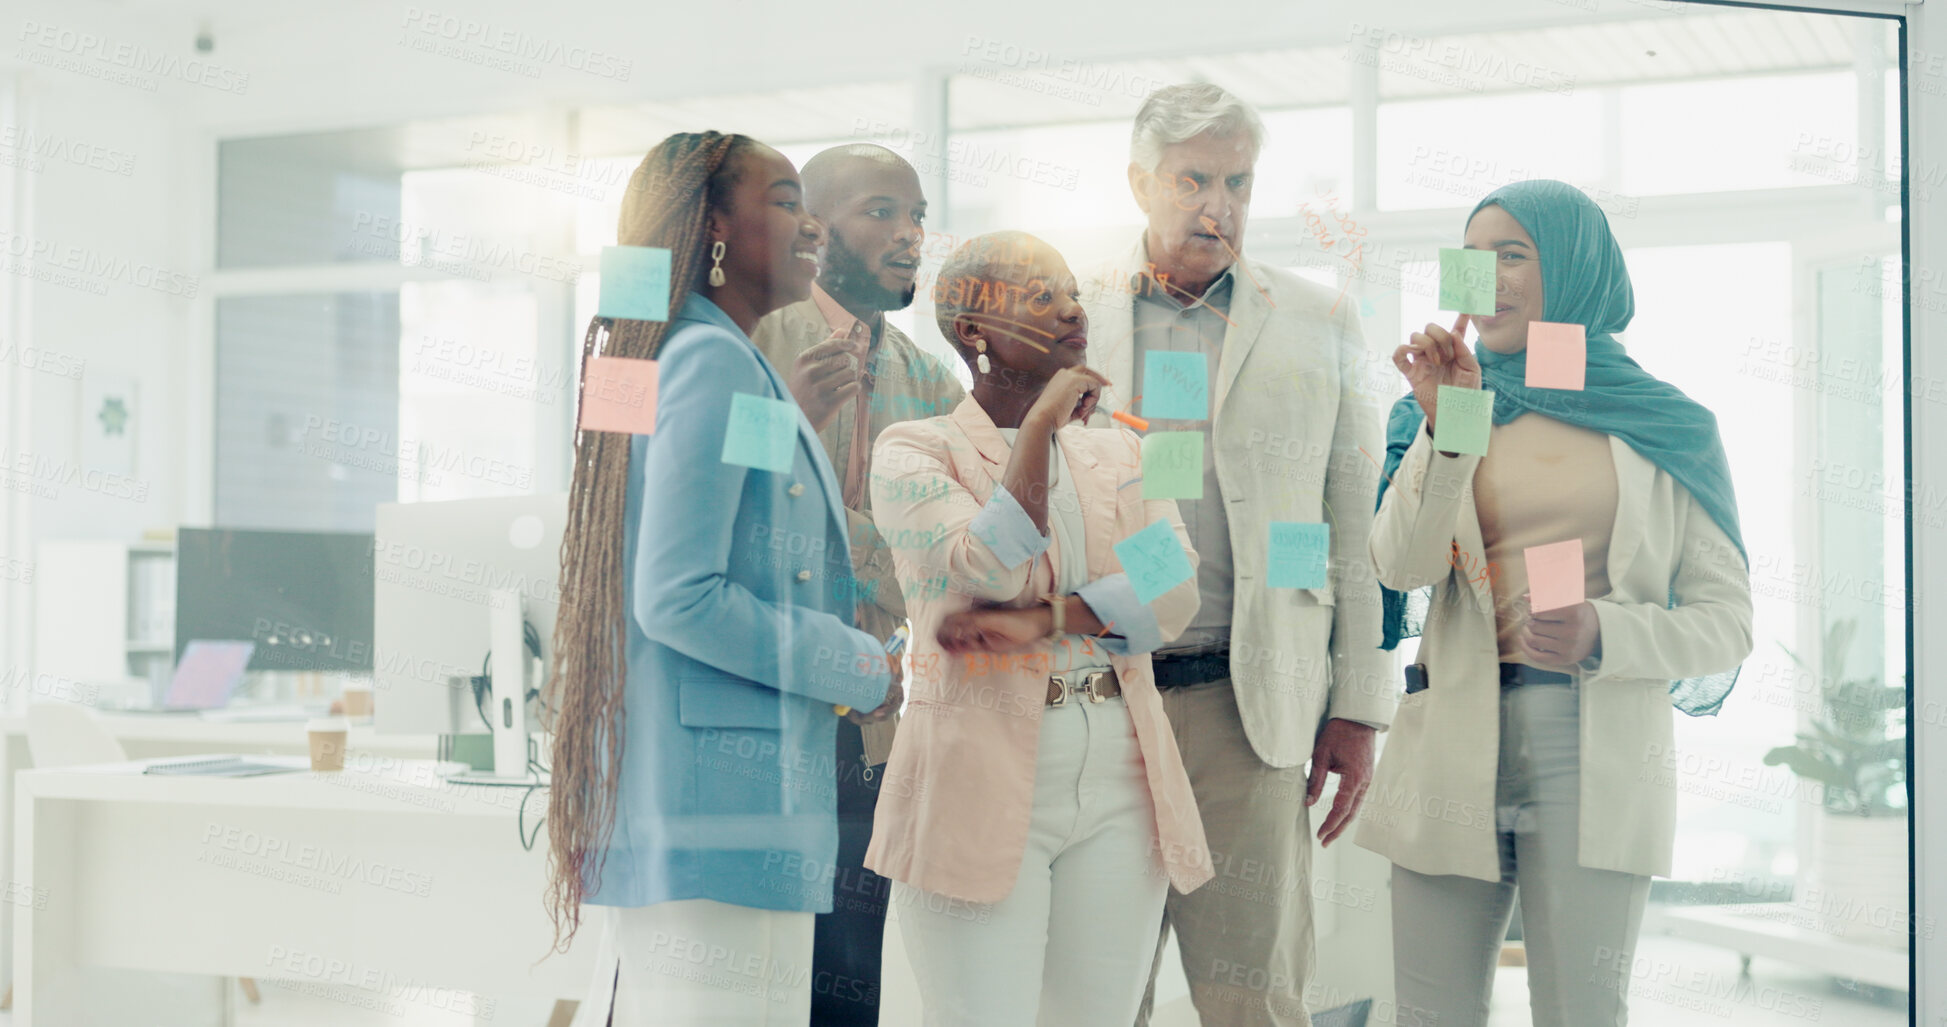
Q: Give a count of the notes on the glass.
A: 11